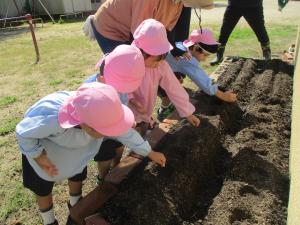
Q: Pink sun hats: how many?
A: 4